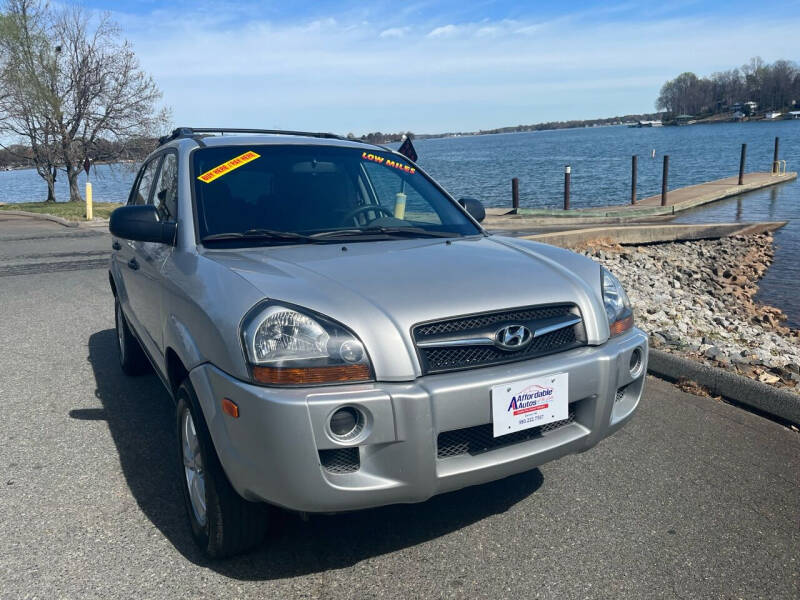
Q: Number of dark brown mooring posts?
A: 6